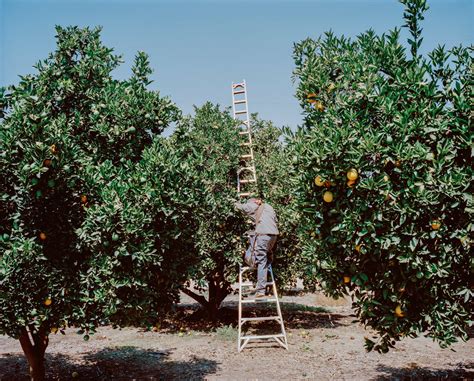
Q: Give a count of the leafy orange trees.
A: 3